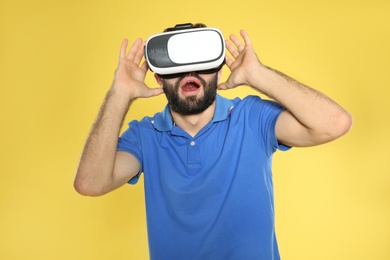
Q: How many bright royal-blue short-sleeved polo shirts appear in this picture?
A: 1